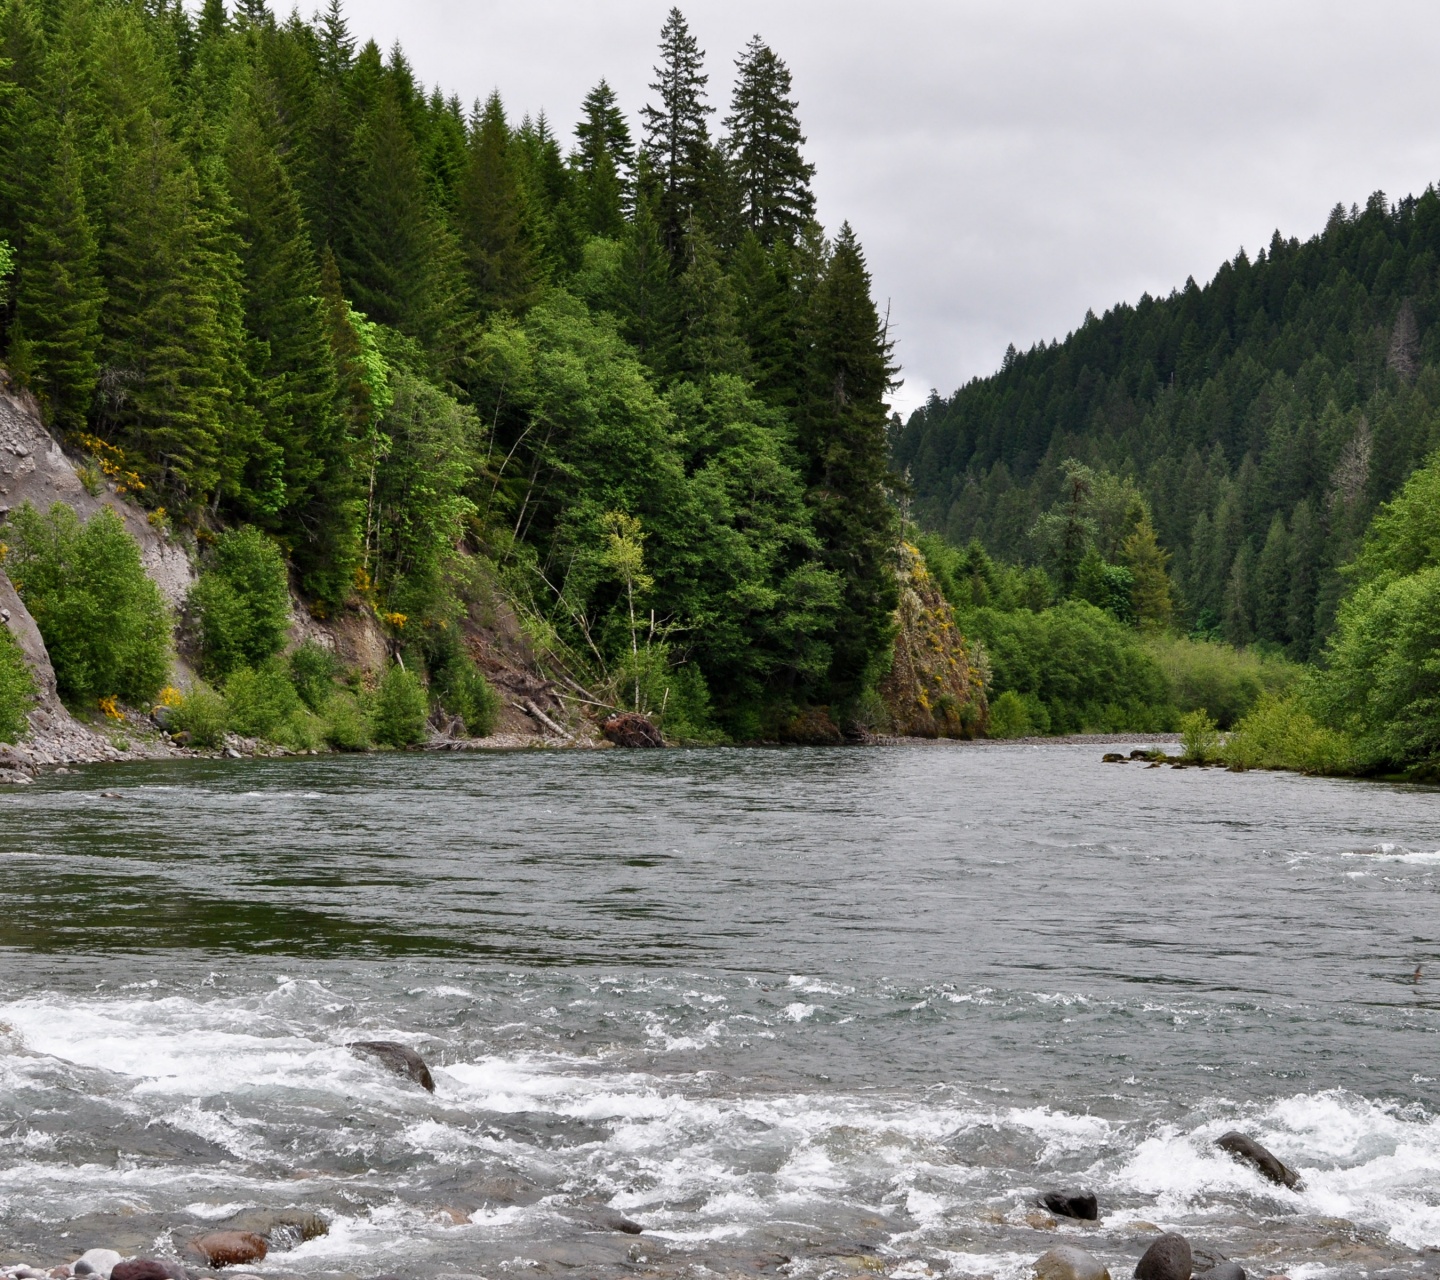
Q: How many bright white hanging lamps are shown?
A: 0